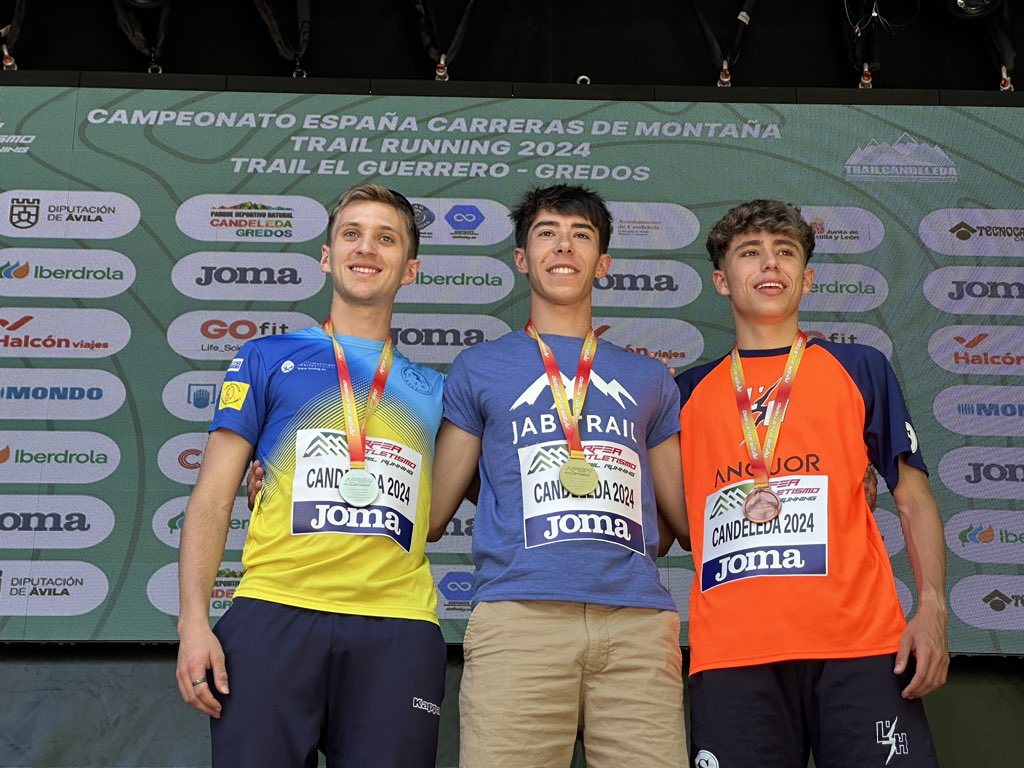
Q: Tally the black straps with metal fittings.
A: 7